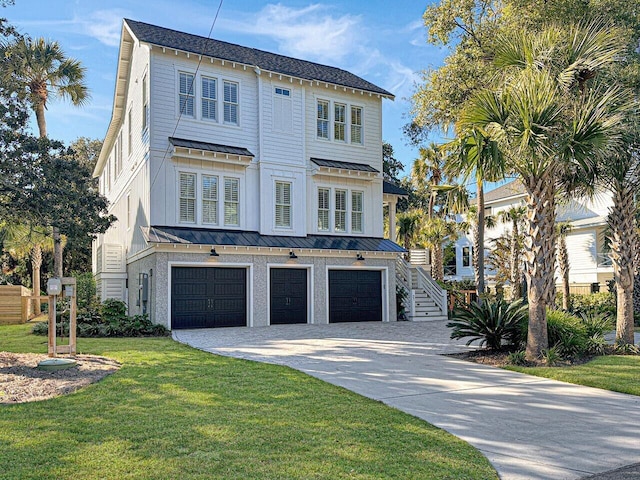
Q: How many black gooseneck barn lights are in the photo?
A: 3